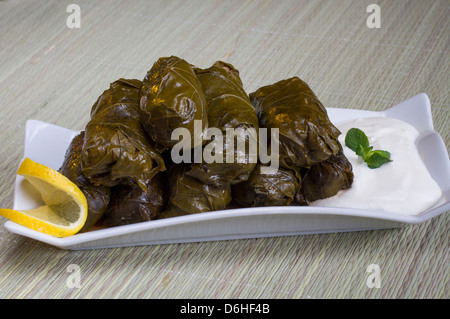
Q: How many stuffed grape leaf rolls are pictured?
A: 9